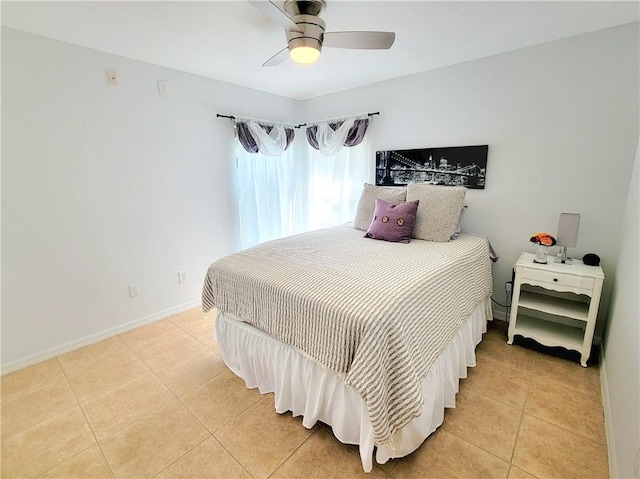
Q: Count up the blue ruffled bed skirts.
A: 0